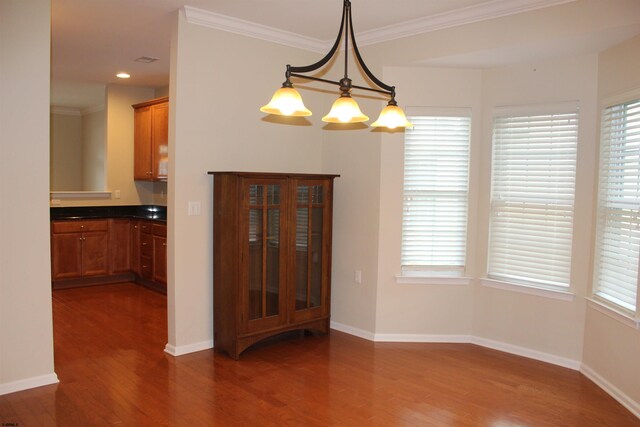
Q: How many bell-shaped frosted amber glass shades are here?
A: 3